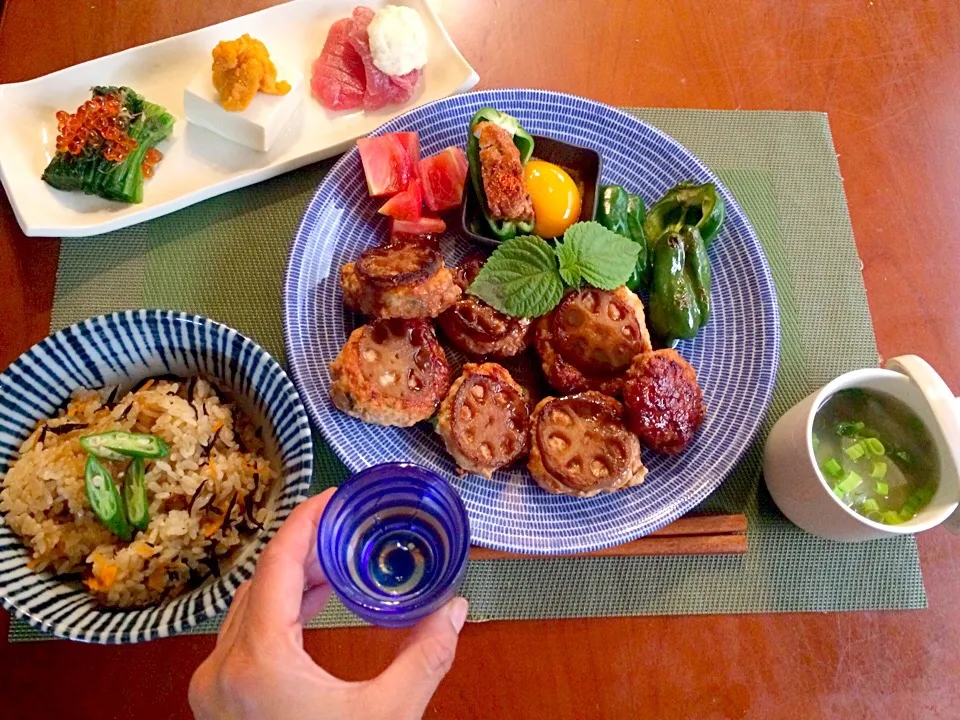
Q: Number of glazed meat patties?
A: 8